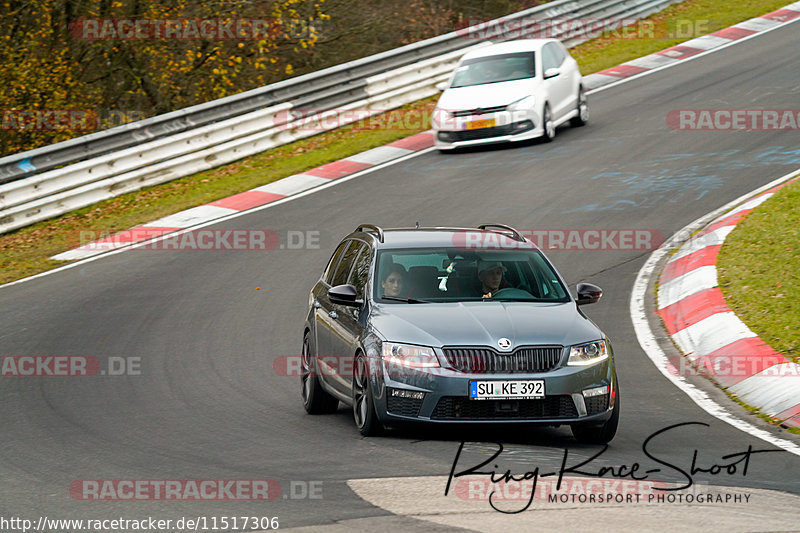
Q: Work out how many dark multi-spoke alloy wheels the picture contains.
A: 2